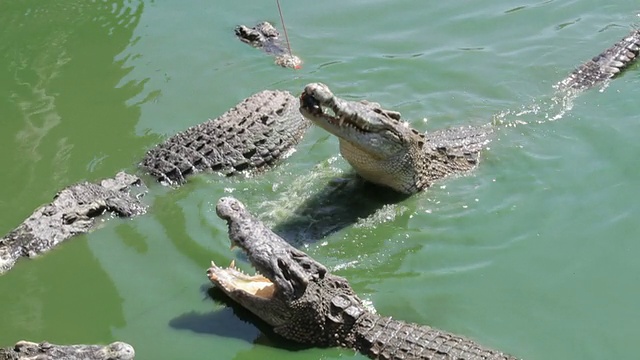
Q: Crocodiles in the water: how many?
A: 5